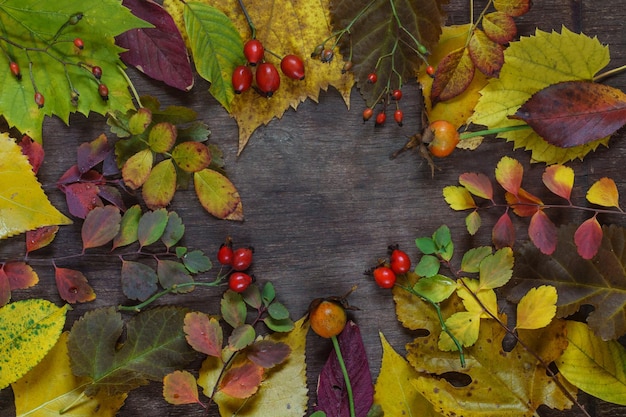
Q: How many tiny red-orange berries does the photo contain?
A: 11